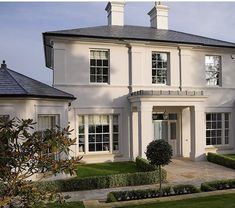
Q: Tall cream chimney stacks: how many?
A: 2